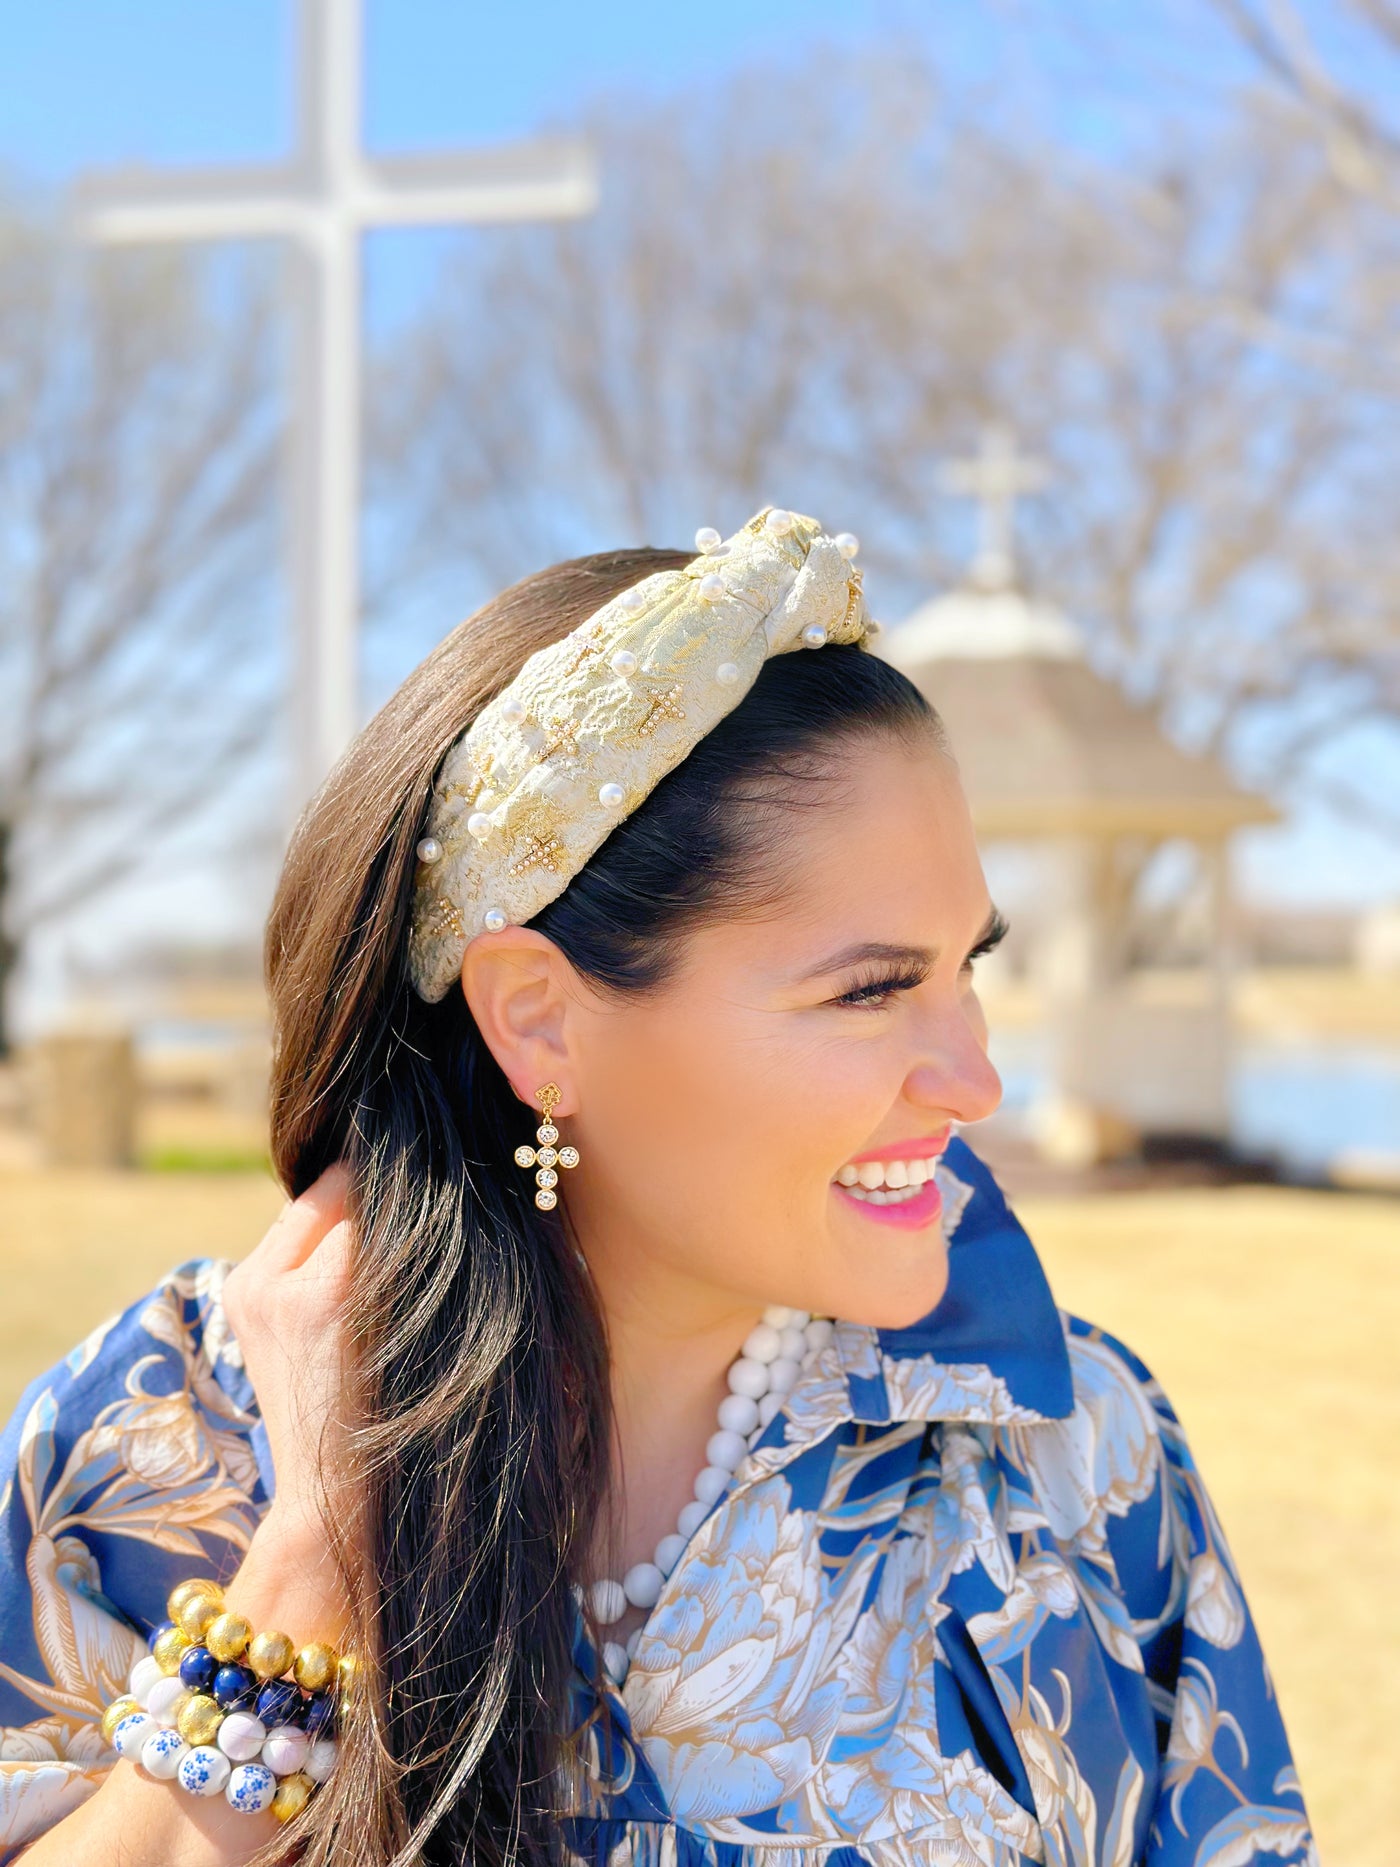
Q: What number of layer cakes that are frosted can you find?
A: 0